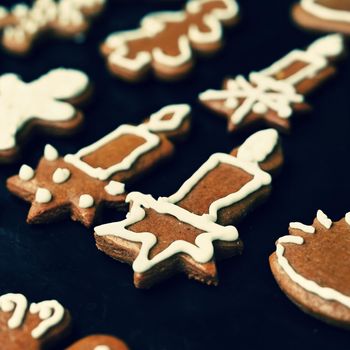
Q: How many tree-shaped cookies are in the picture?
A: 1